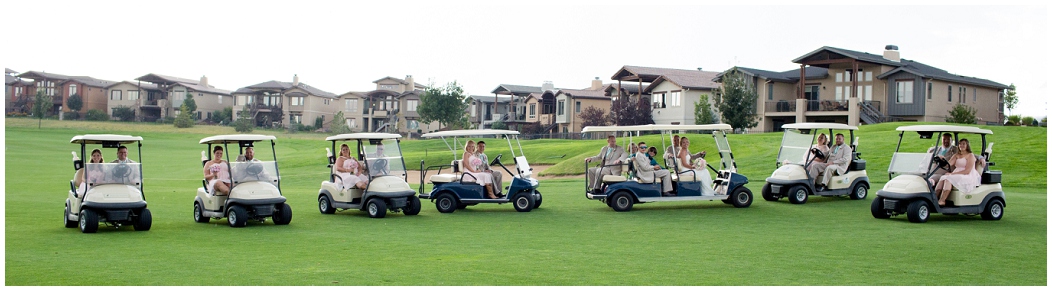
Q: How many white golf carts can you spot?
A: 5